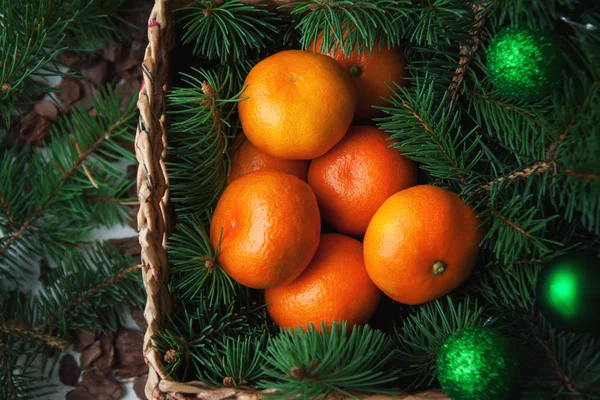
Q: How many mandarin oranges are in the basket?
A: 7